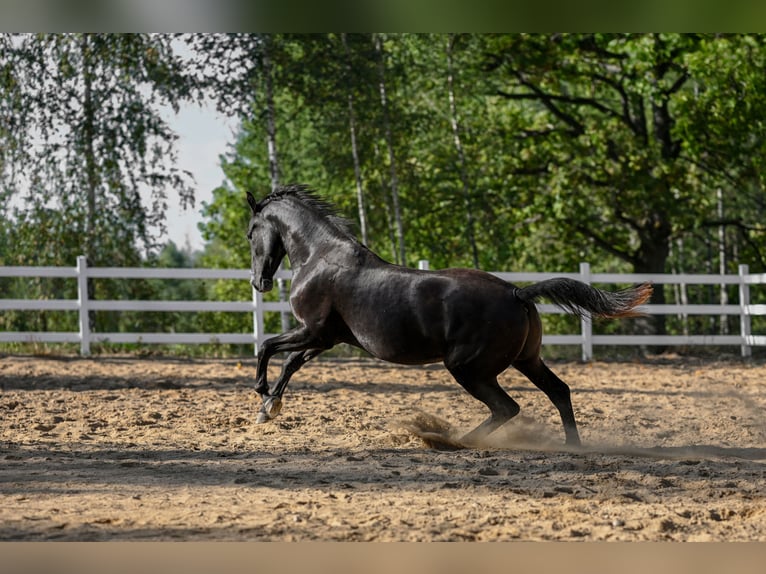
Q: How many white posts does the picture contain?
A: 5